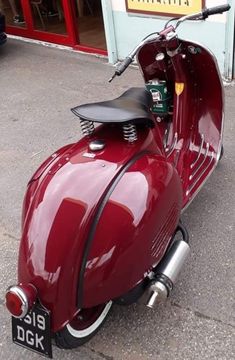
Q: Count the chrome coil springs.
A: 2